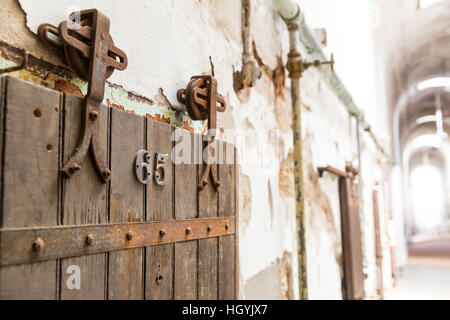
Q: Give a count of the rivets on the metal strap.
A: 7